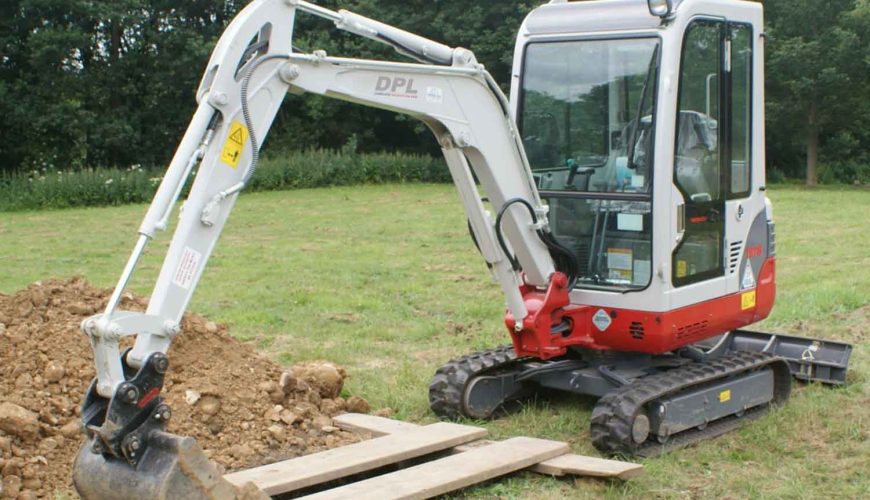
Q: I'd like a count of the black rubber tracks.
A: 2